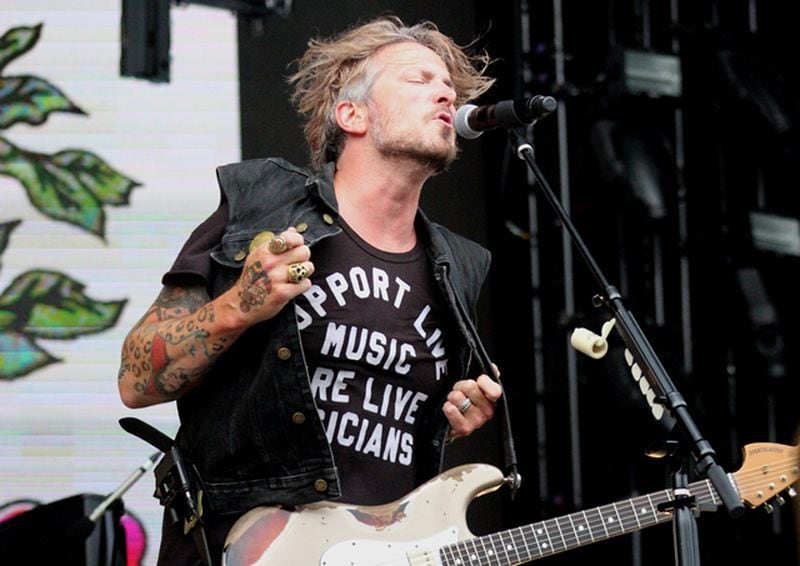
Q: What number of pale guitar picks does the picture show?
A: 5